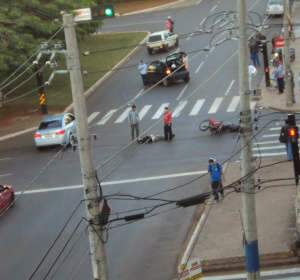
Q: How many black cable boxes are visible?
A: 2